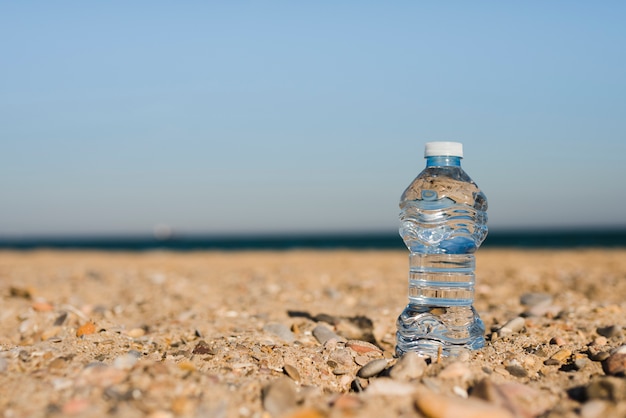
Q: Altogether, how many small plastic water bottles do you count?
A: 1